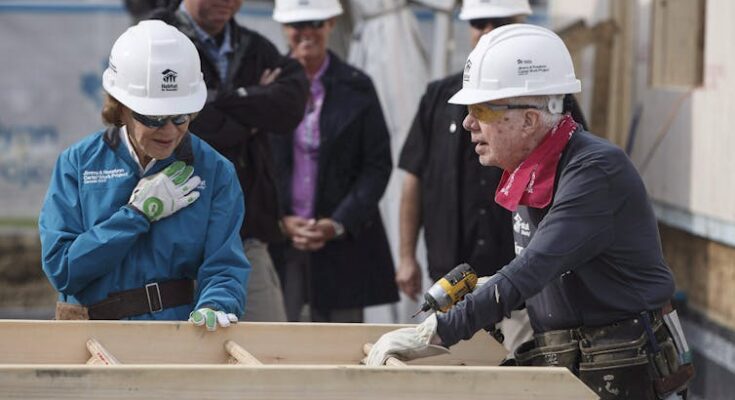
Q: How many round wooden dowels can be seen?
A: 3